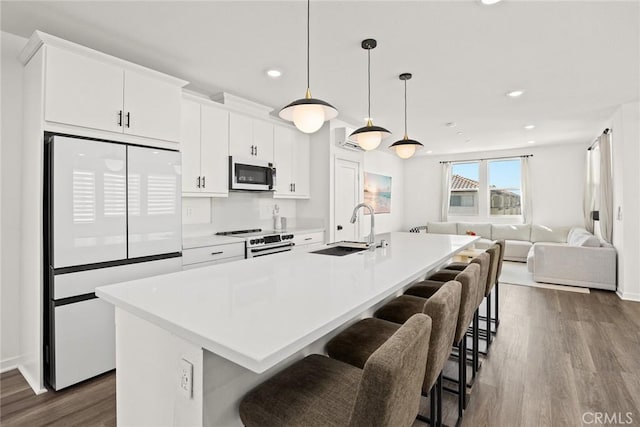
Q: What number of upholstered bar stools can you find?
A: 6